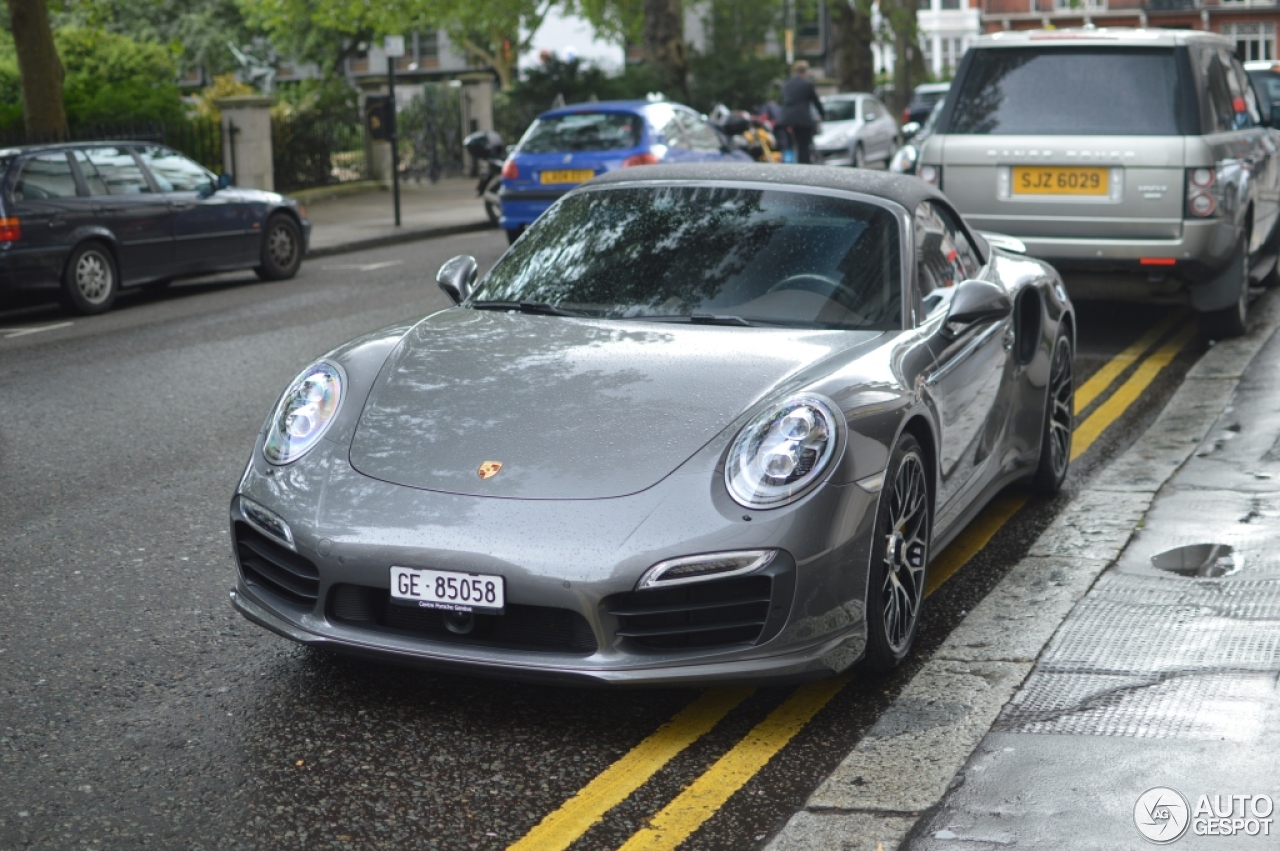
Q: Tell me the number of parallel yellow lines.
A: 2